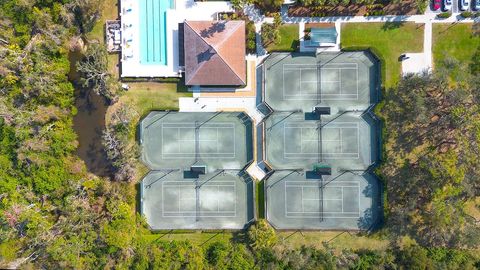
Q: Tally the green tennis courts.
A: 5